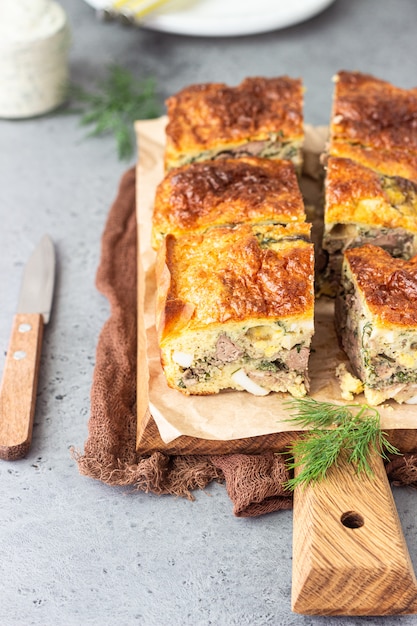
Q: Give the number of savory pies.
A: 6